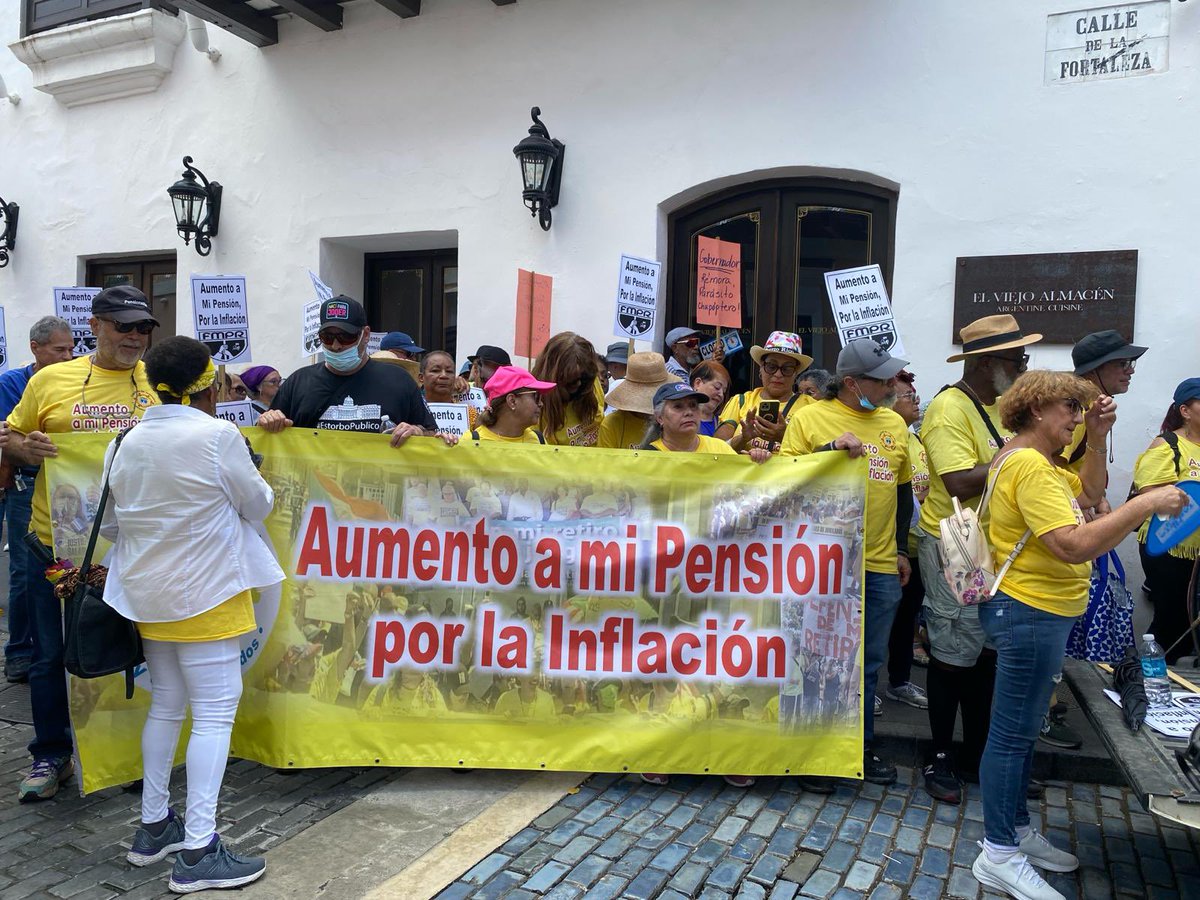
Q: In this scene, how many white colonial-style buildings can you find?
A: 1